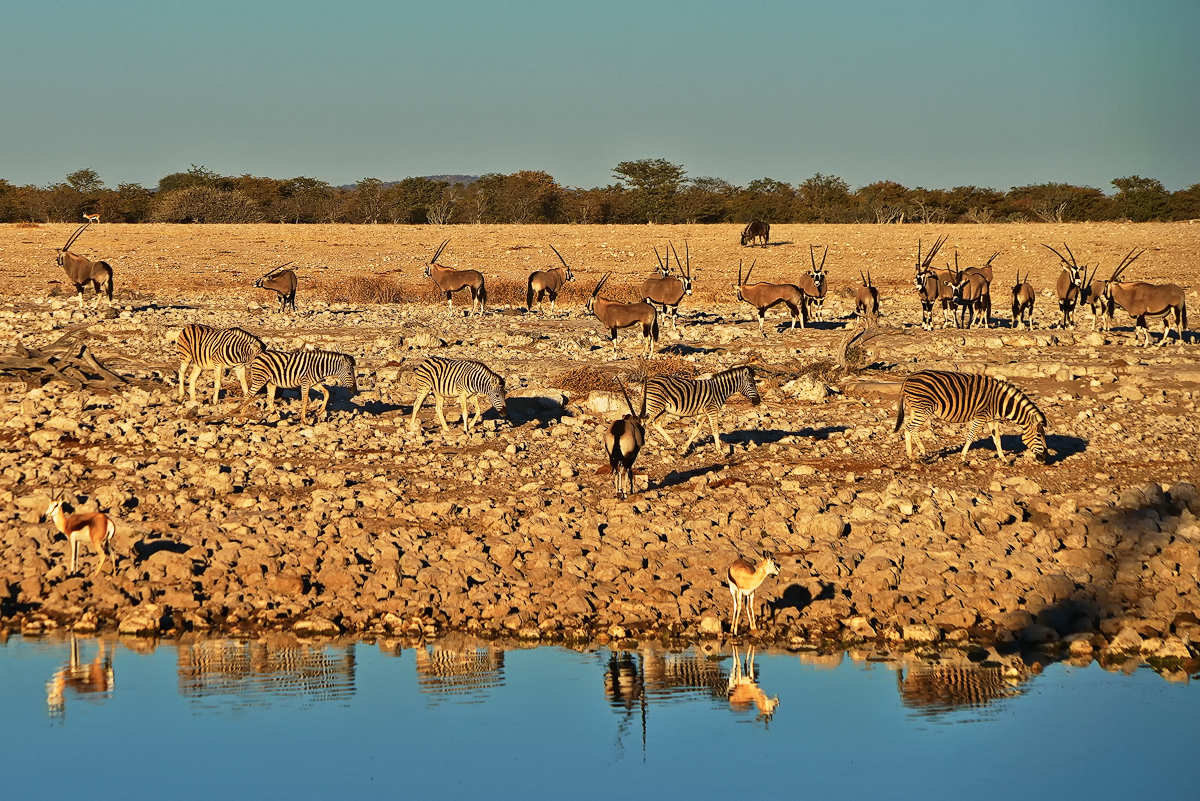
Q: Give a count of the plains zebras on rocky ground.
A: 5